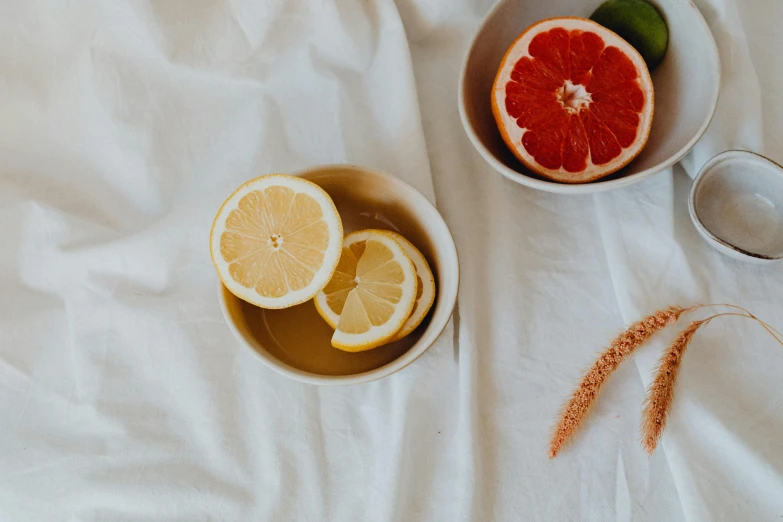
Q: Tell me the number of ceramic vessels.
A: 3